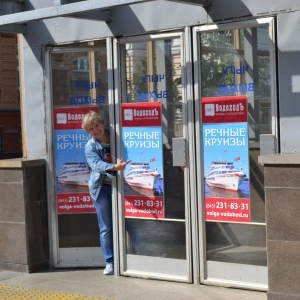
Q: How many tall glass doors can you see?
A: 3